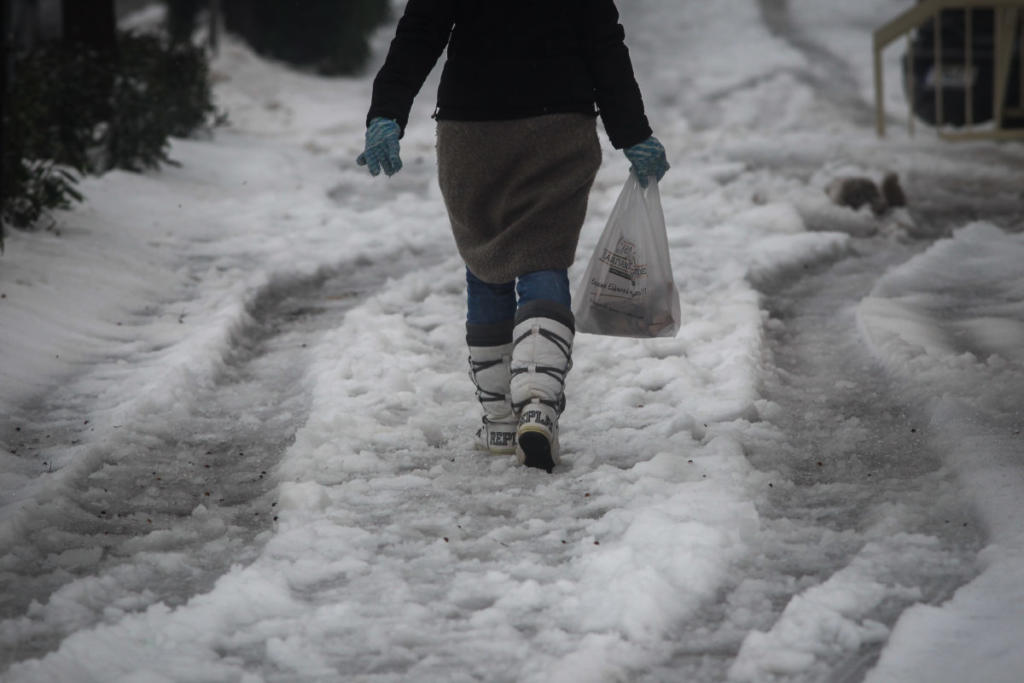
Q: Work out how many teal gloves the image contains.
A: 2